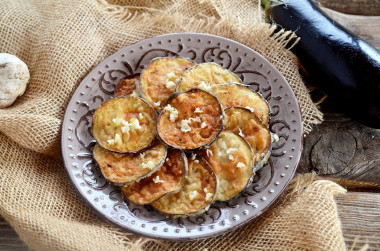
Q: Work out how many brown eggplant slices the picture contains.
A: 11